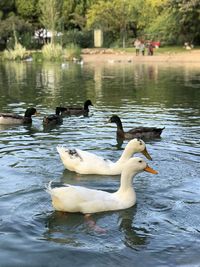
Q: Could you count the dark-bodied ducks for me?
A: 4